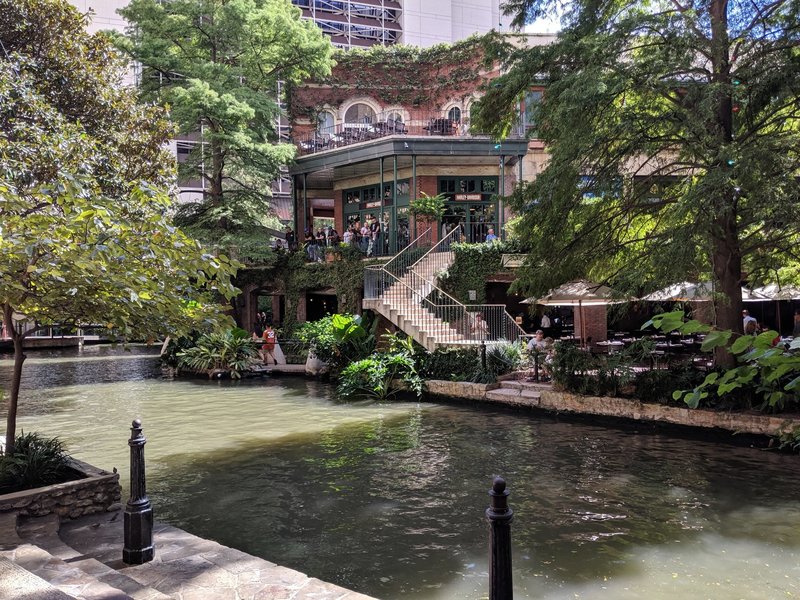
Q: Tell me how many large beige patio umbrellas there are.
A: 3